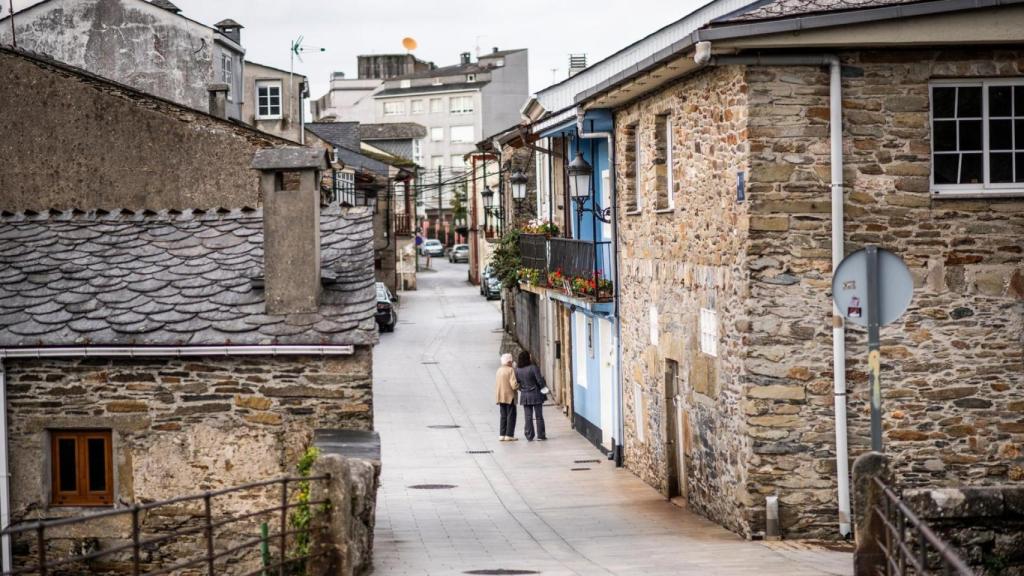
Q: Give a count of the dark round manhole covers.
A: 3